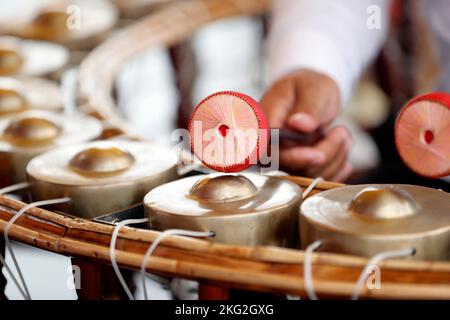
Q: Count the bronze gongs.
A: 7